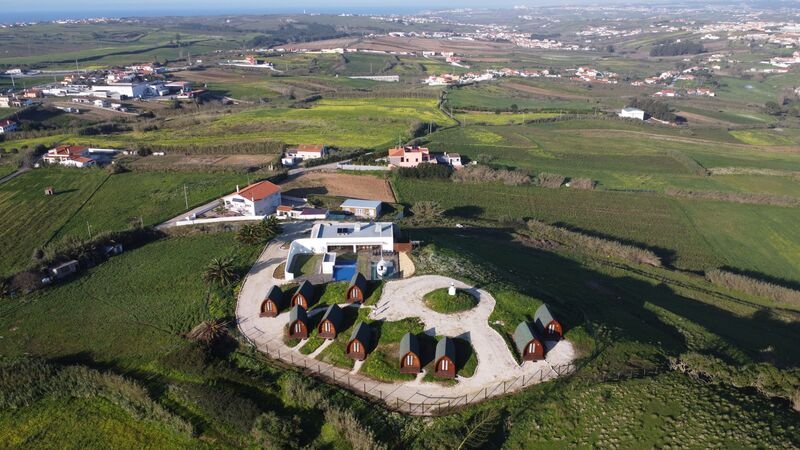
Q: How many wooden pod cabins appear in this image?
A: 10